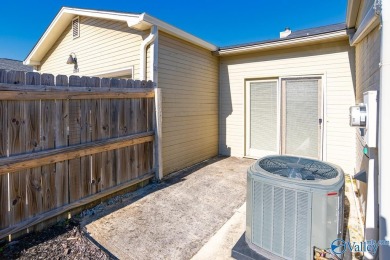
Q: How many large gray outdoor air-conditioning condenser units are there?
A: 1